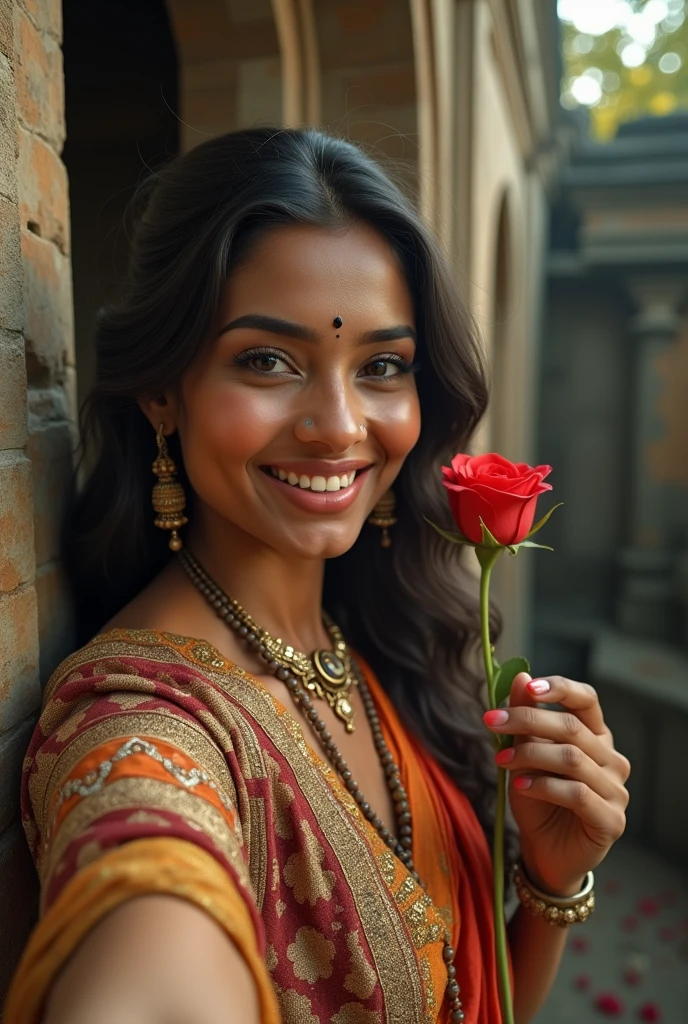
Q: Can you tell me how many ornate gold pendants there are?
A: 1